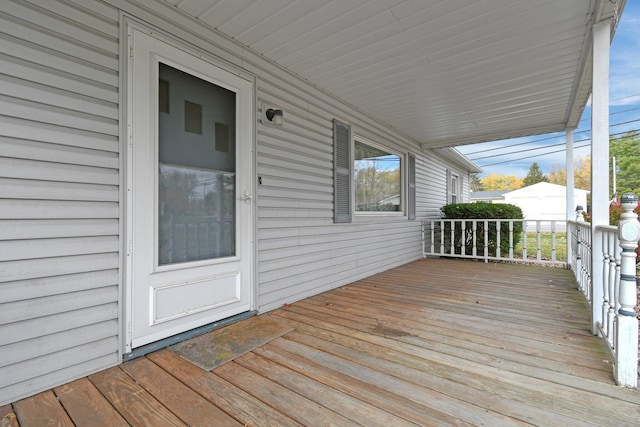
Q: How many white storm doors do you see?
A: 1